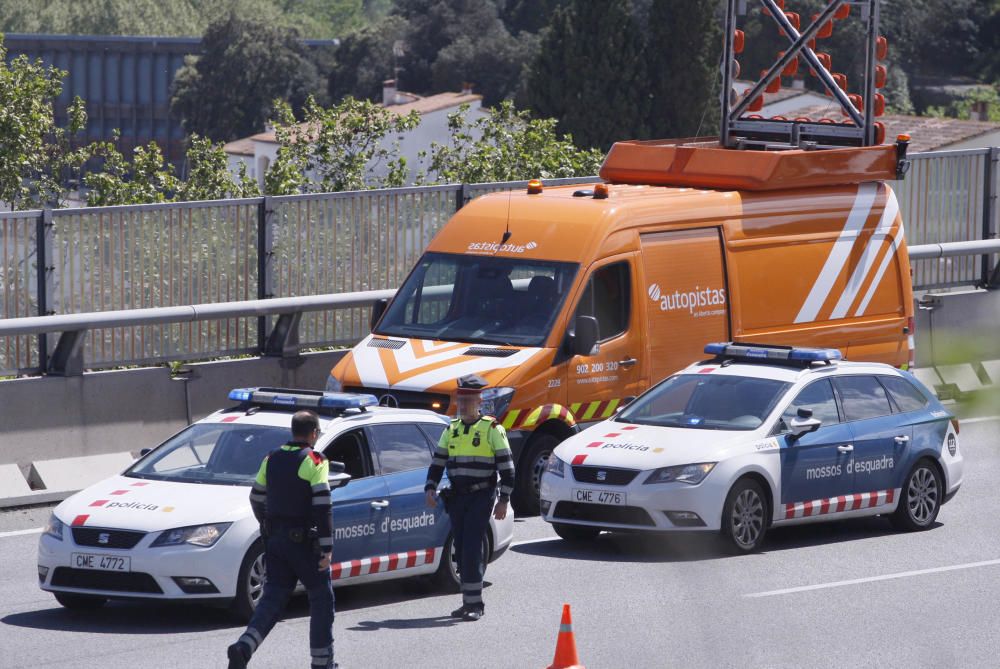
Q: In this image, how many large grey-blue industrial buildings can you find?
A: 1